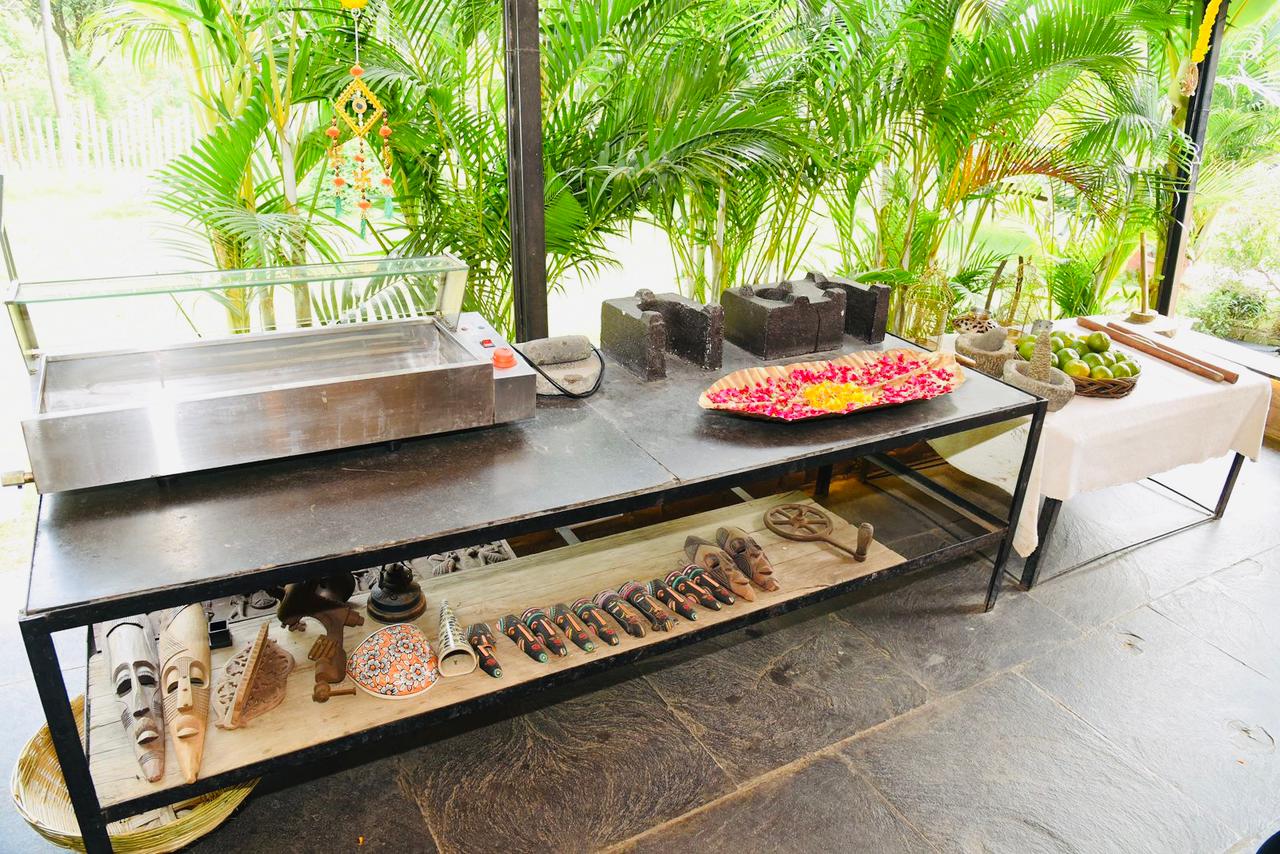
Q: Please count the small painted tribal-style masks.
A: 10